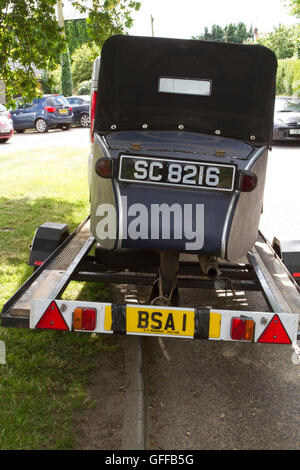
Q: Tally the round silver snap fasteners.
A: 5